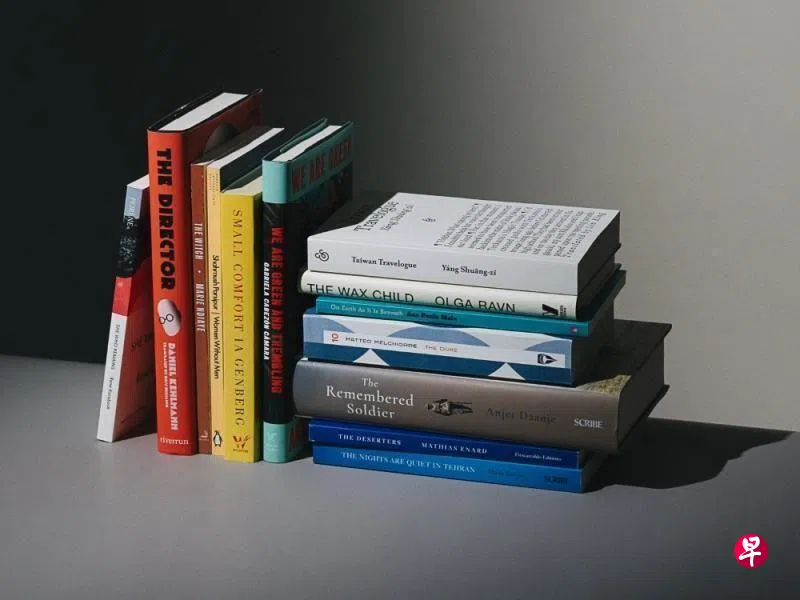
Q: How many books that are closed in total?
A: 13